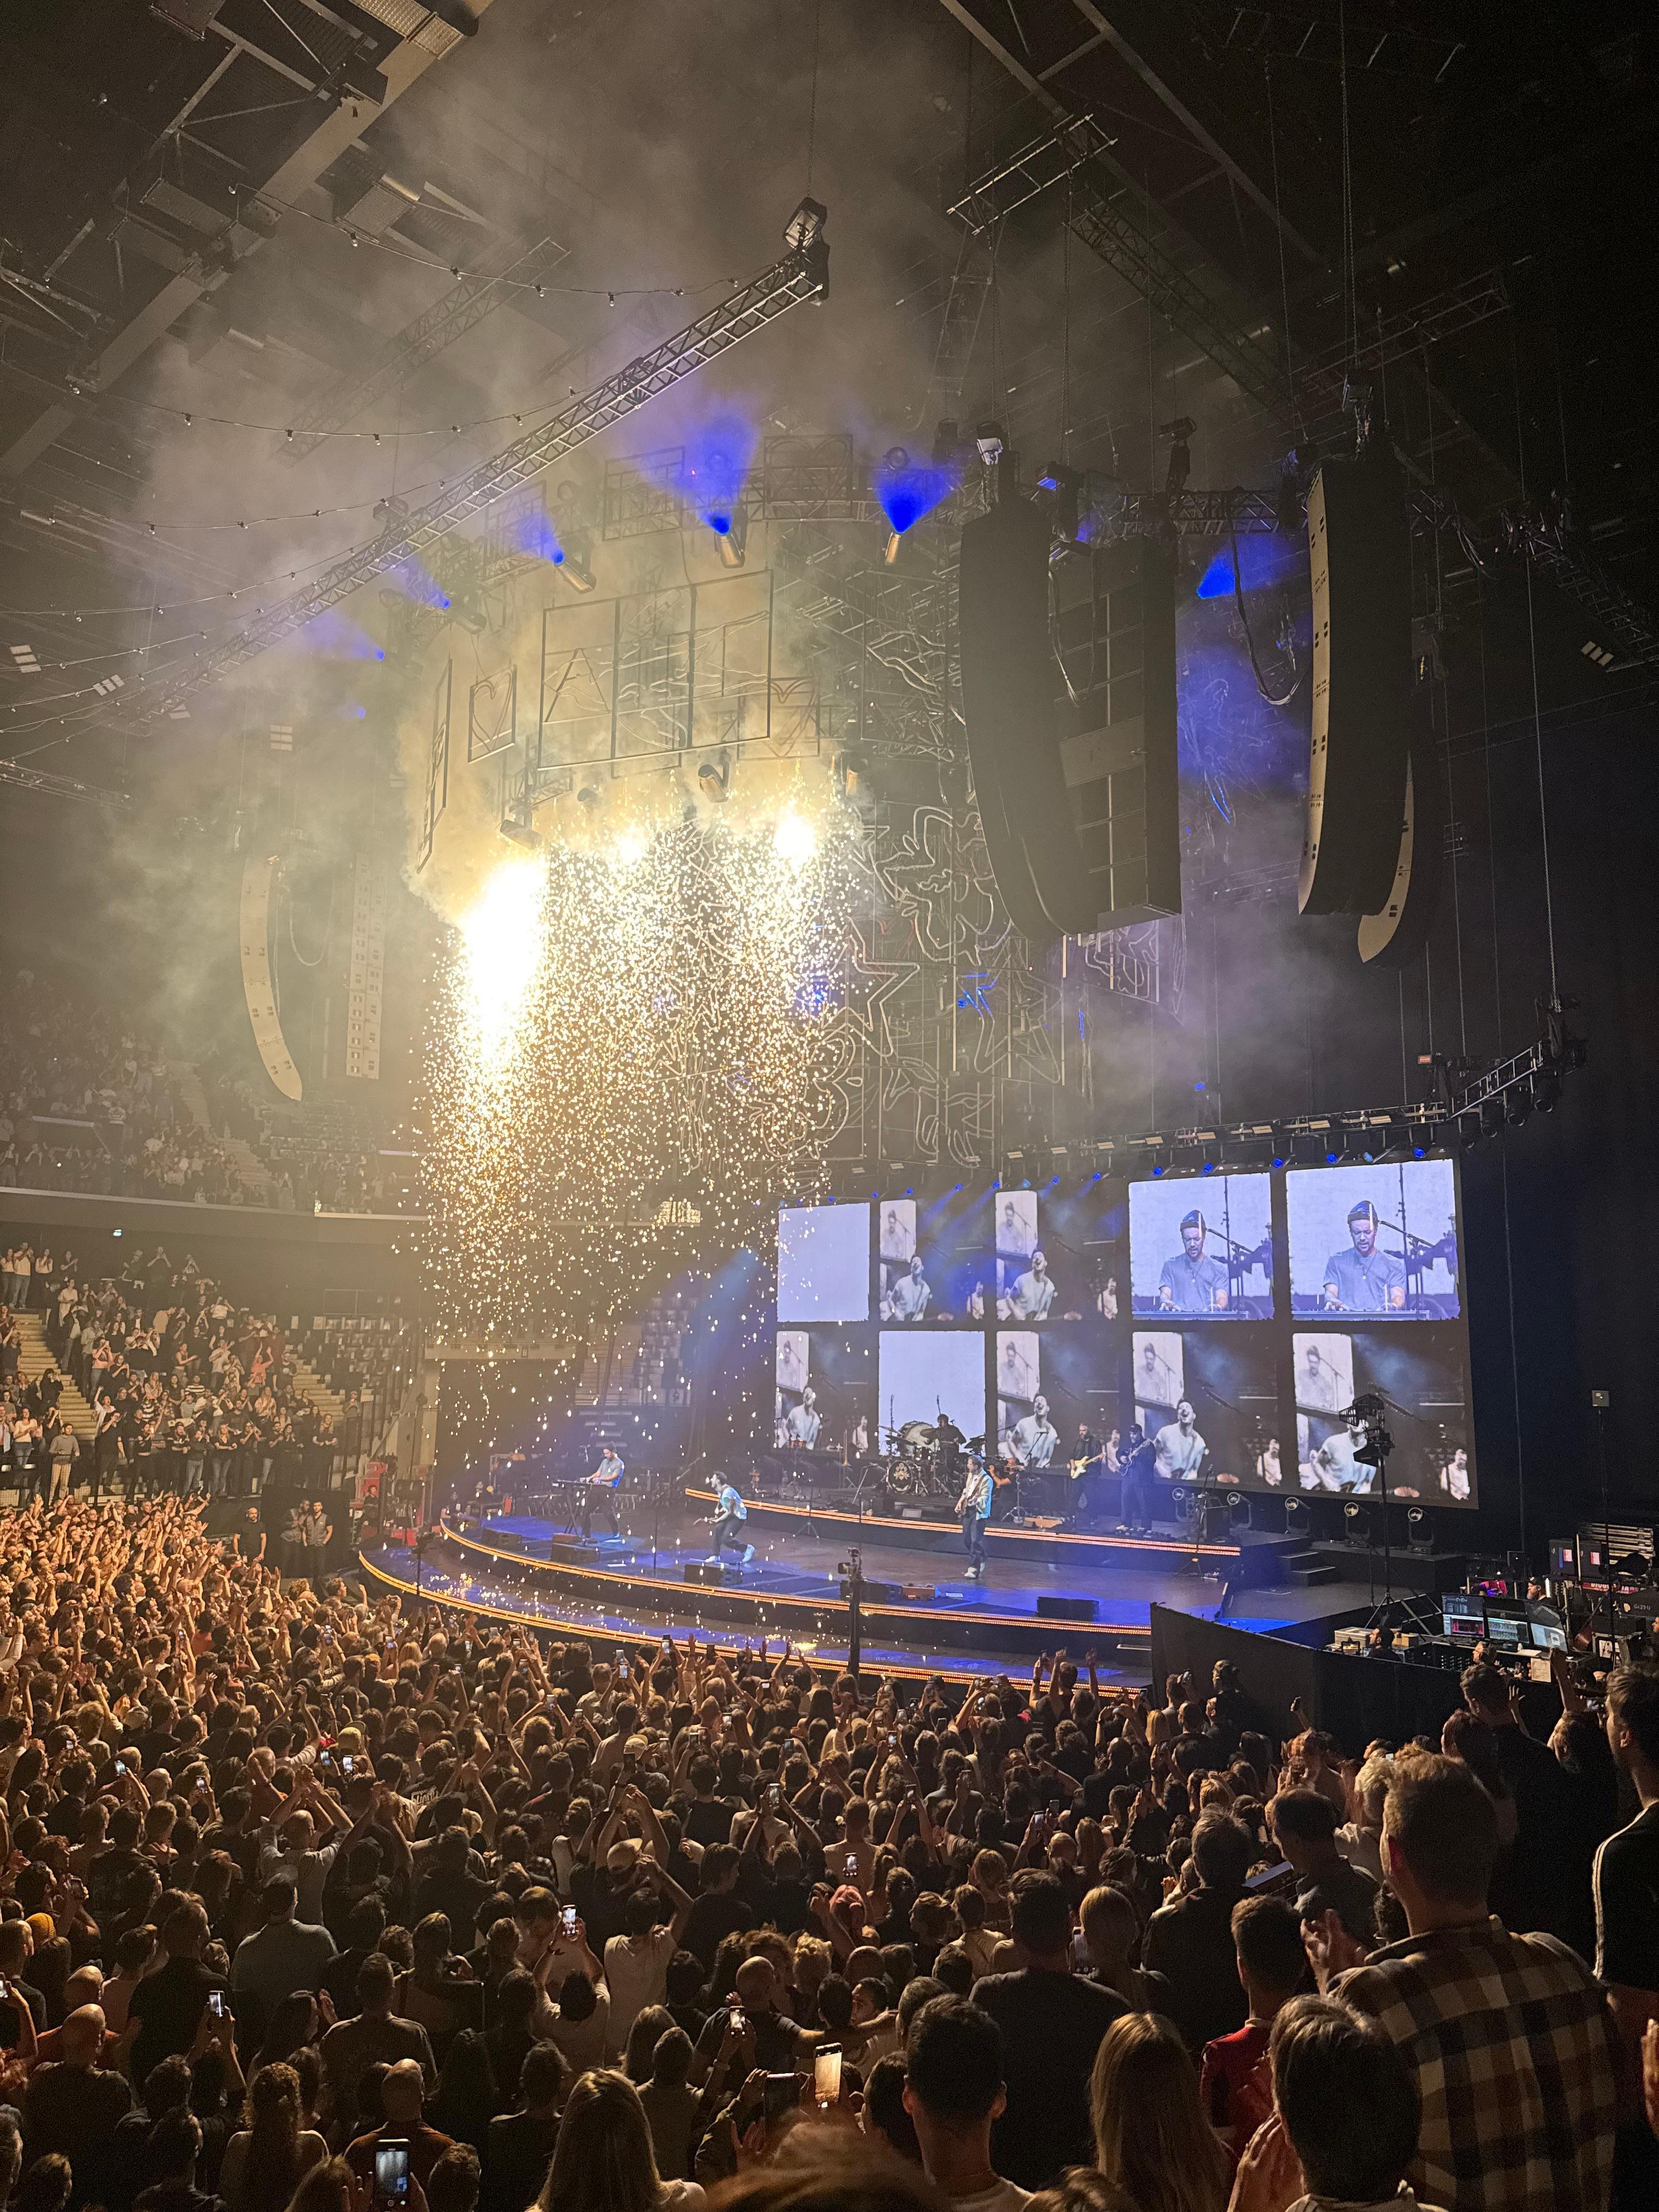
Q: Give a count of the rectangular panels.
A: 10